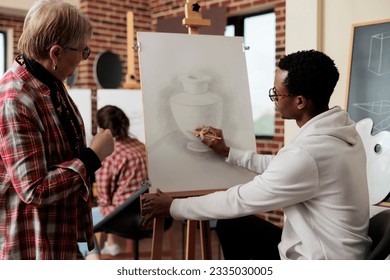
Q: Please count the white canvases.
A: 3